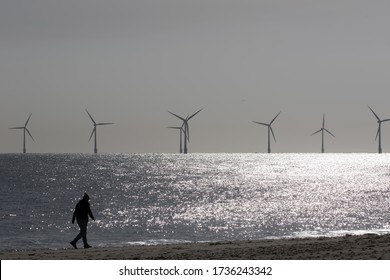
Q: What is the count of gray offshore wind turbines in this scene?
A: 7